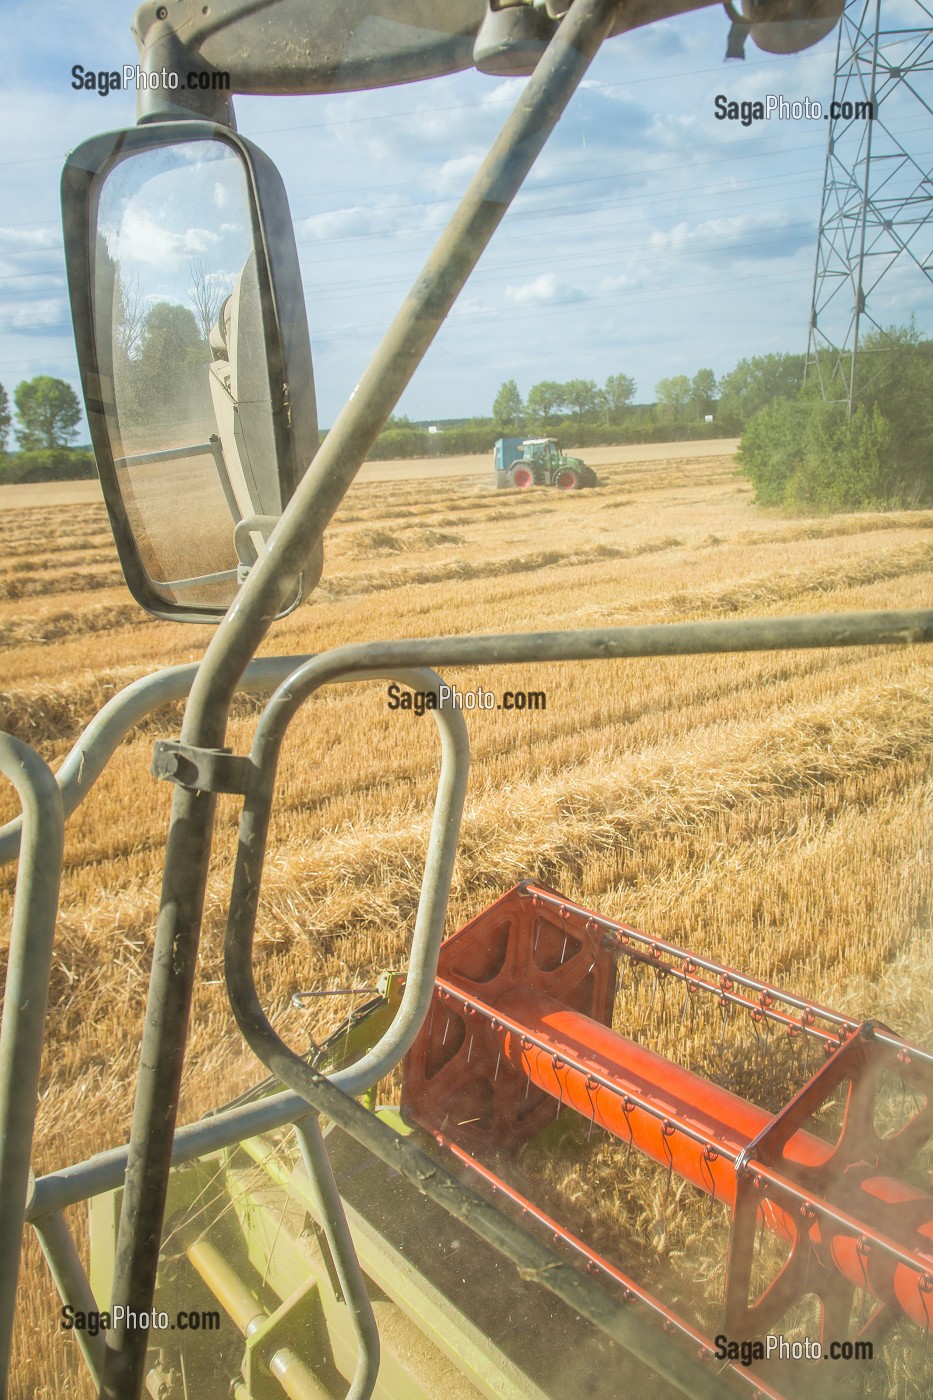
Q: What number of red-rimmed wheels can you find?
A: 2